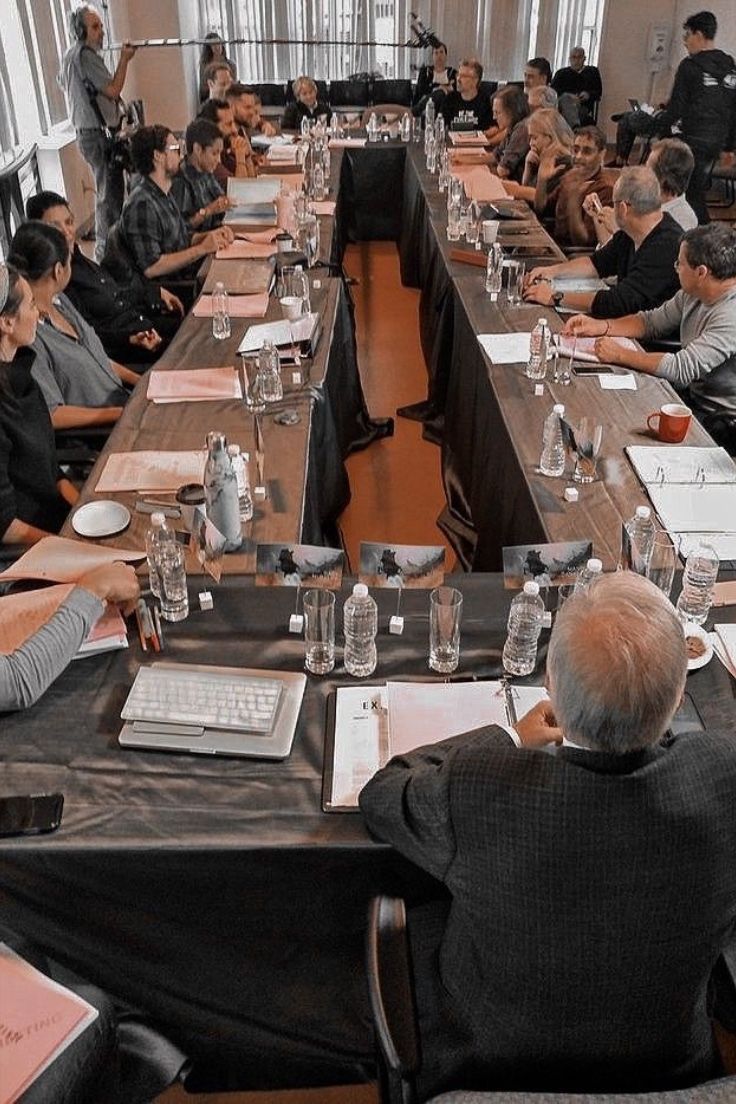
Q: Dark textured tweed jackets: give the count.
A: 1